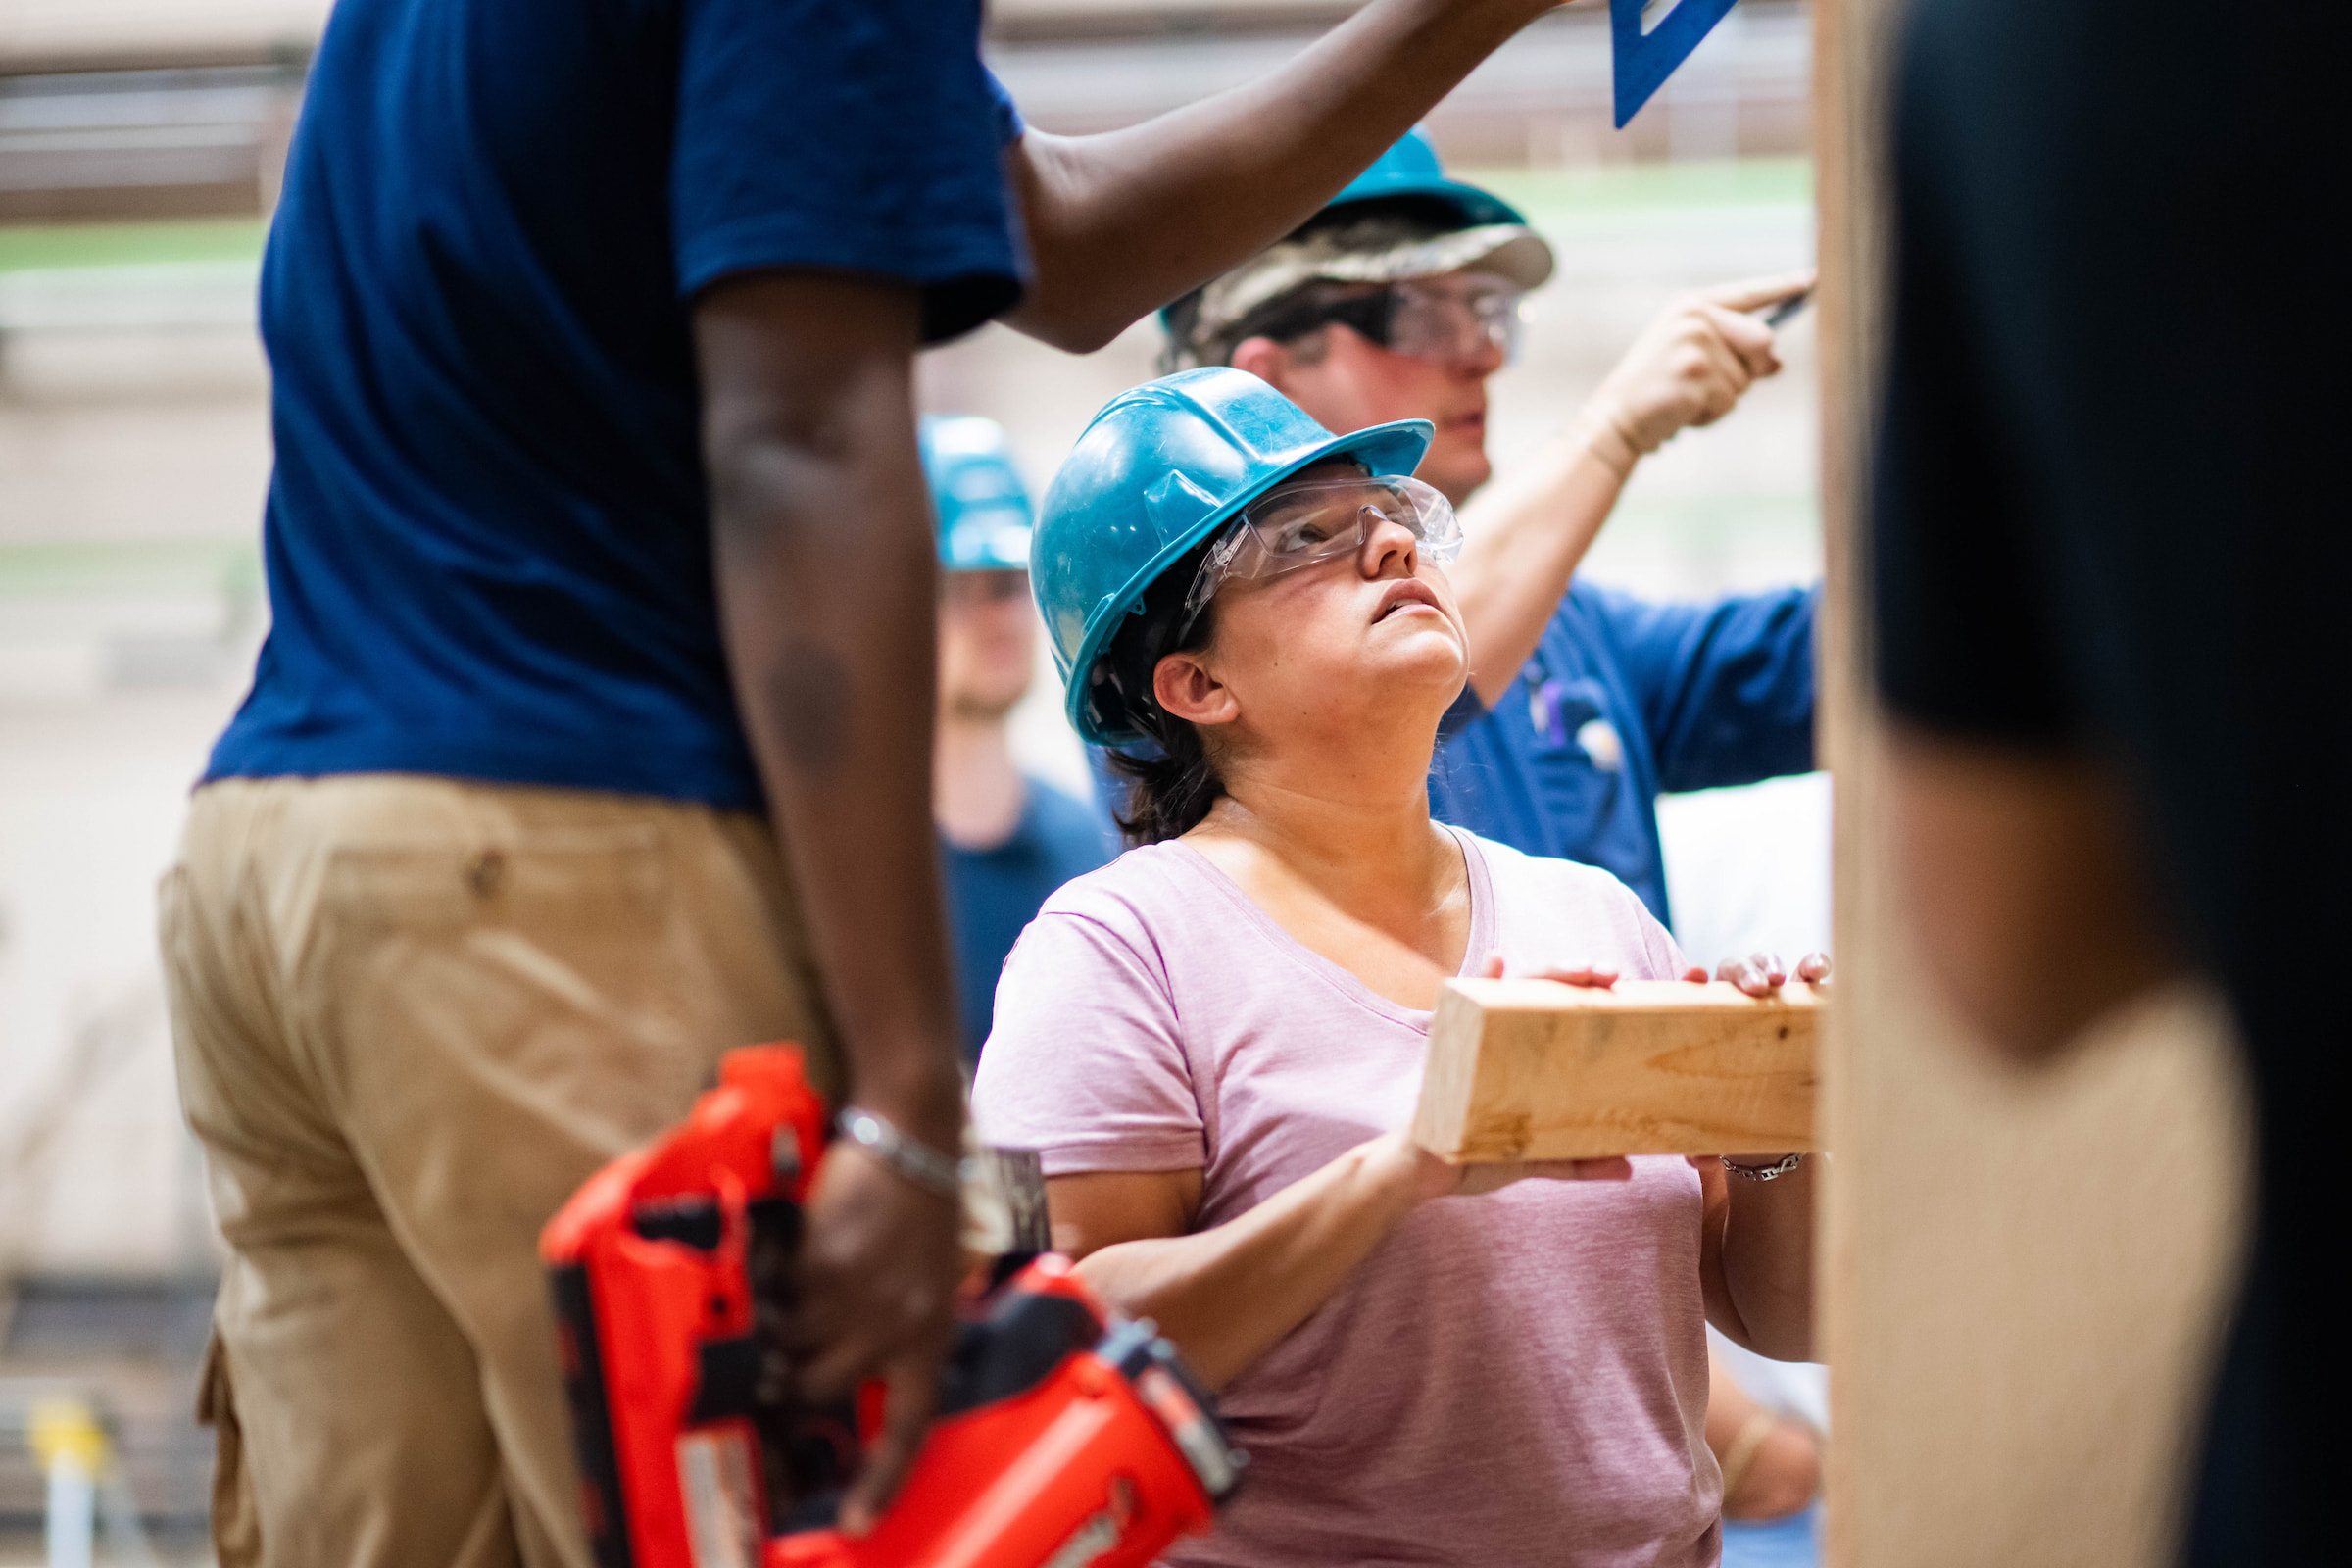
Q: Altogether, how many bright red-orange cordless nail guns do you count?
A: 1